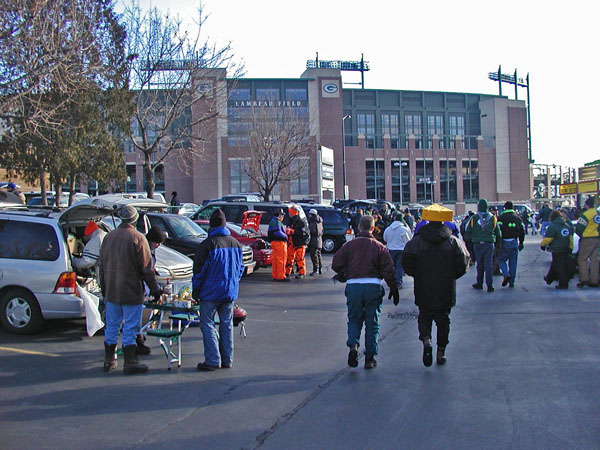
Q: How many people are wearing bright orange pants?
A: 2